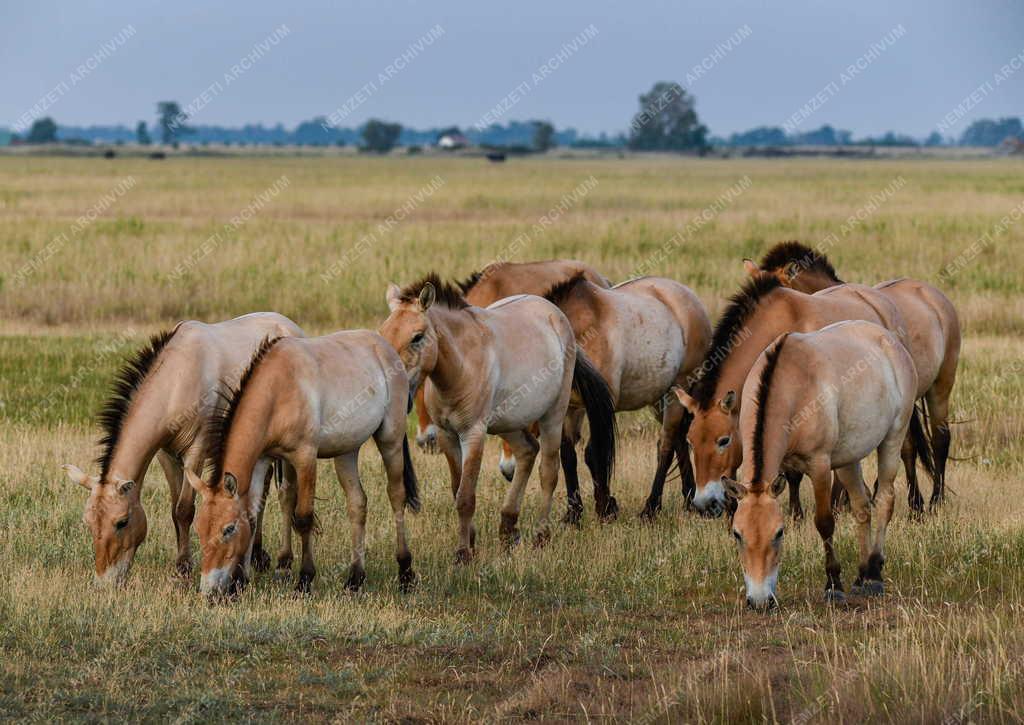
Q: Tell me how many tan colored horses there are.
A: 8